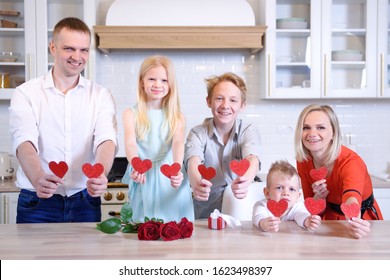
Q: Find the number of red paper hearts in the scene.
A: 10